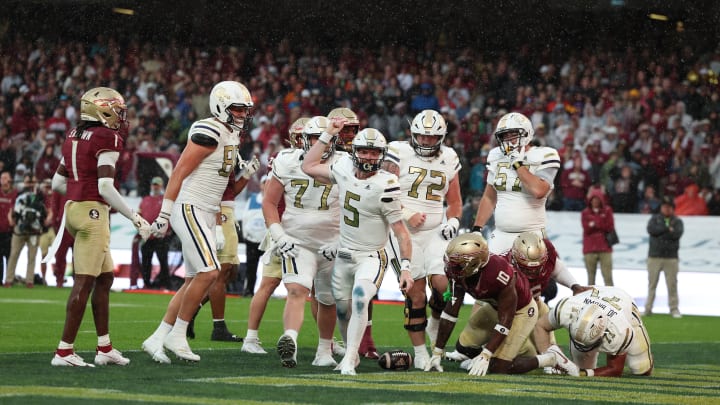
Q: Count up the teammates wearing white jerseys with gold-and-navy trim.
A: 6